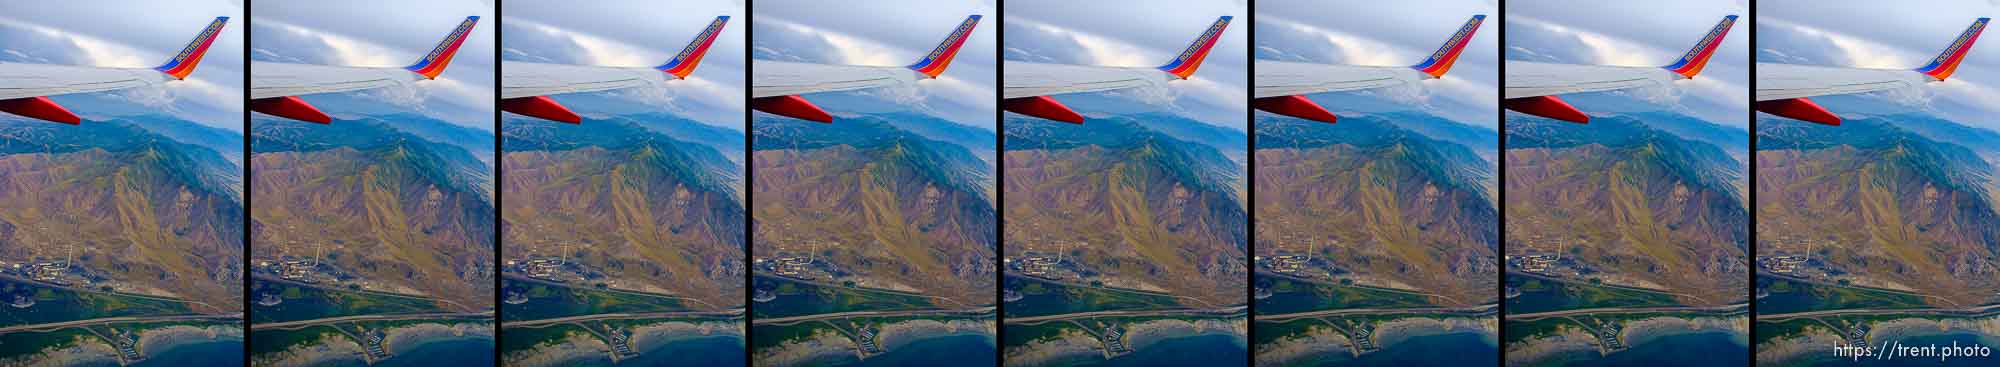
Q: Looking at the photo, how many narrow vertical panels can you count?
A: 8